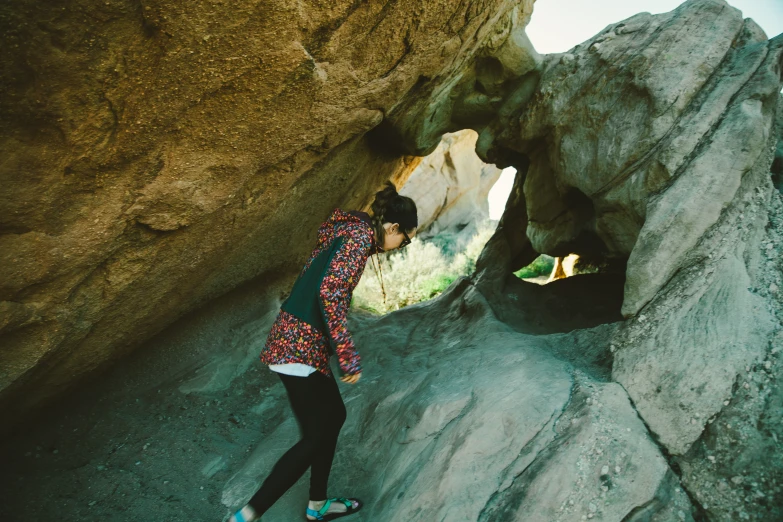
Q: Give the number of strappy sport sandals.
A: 2